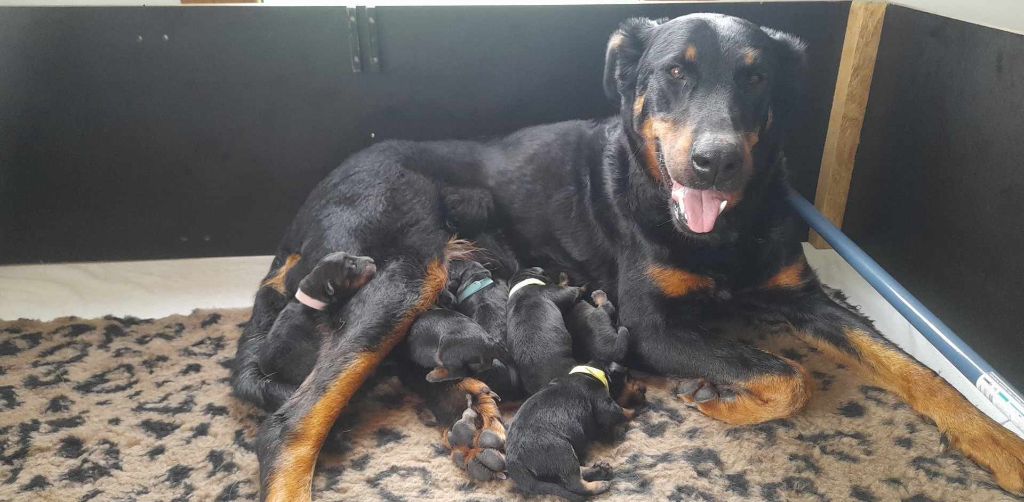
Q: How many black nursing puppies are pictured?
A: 6